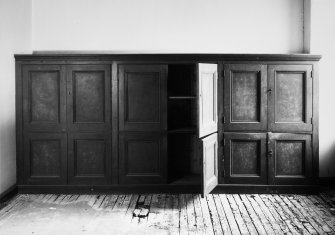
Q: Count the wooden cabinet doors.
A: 12